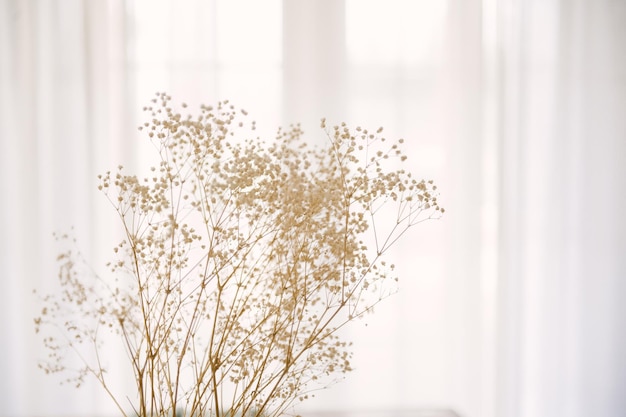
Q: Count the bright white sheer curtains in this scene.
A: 2